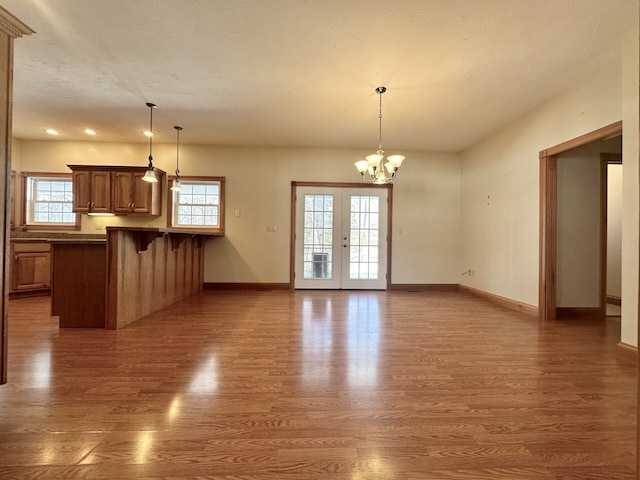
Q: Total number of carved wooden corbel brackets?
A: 3